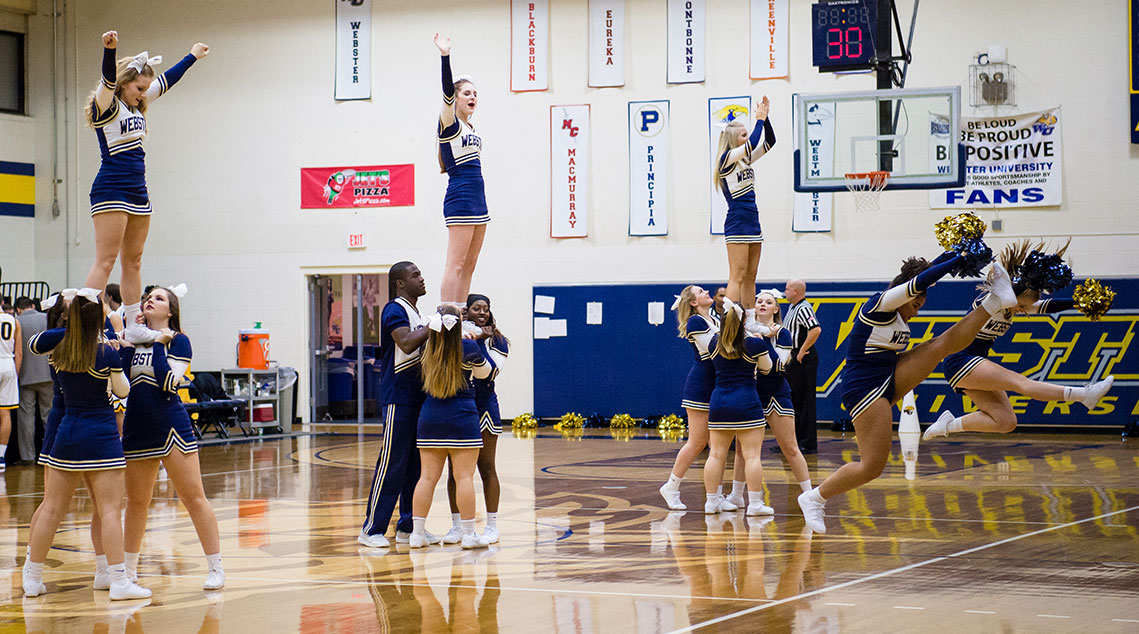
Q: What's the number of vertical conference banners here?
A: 9